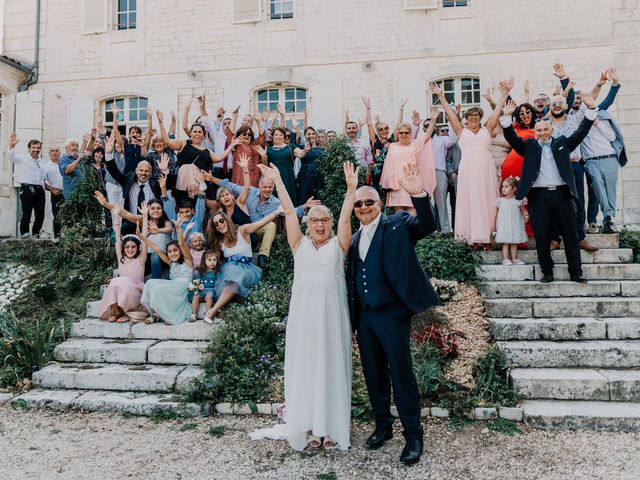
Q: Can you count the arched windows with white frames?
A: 3